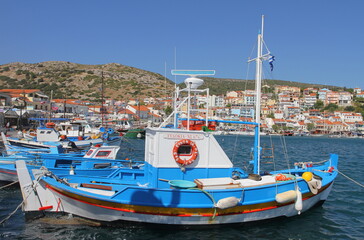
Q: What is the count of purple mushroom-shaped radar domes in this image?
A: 0